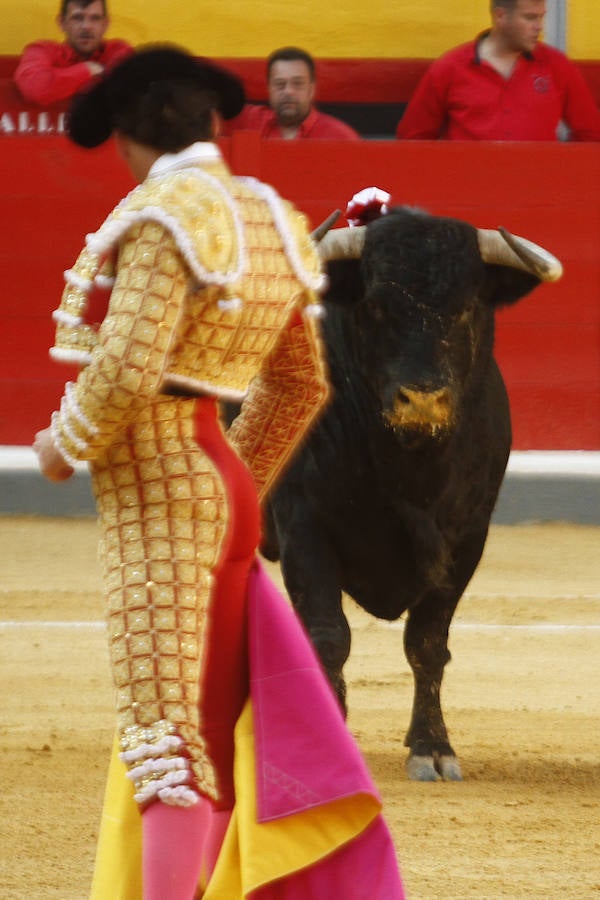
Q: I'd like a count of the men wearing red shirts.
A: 3